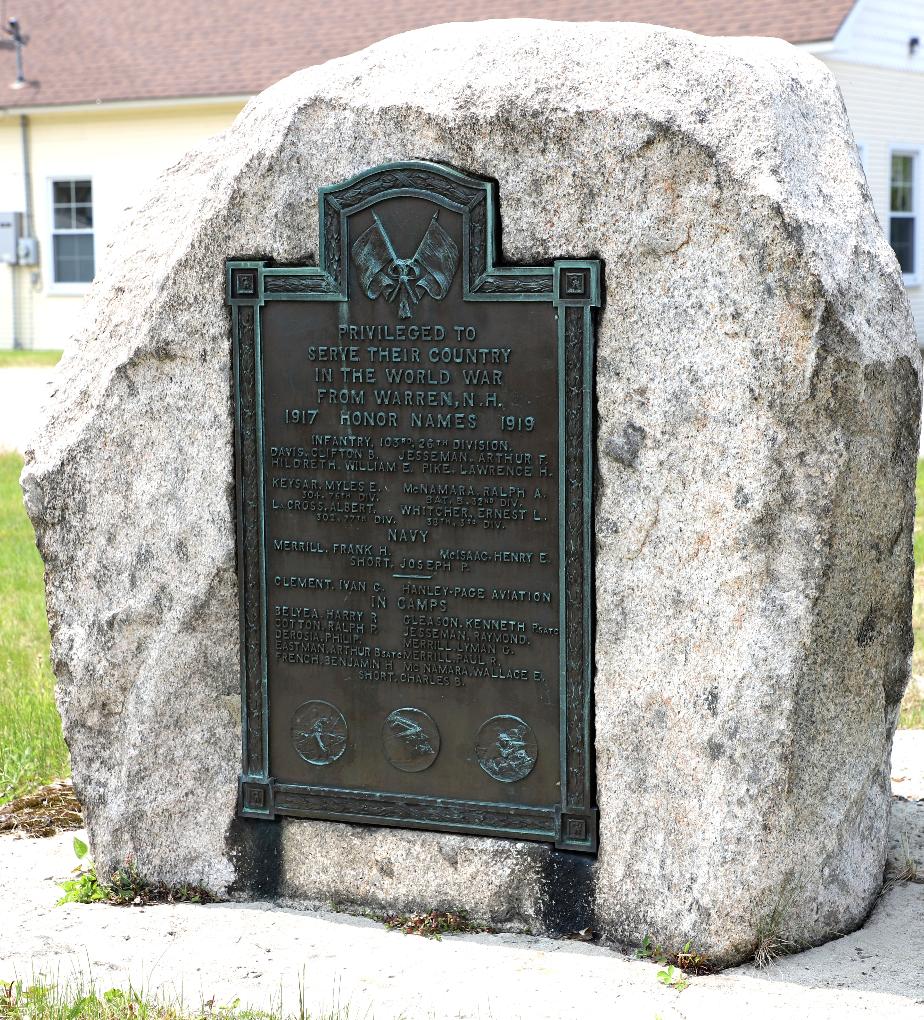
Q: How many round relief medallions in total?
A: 3